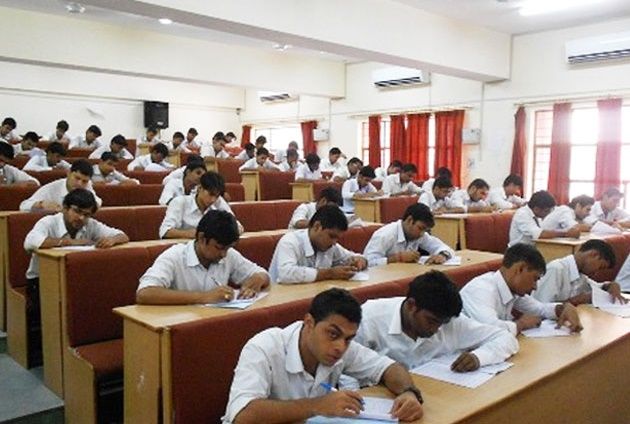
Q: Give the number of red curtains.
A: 9